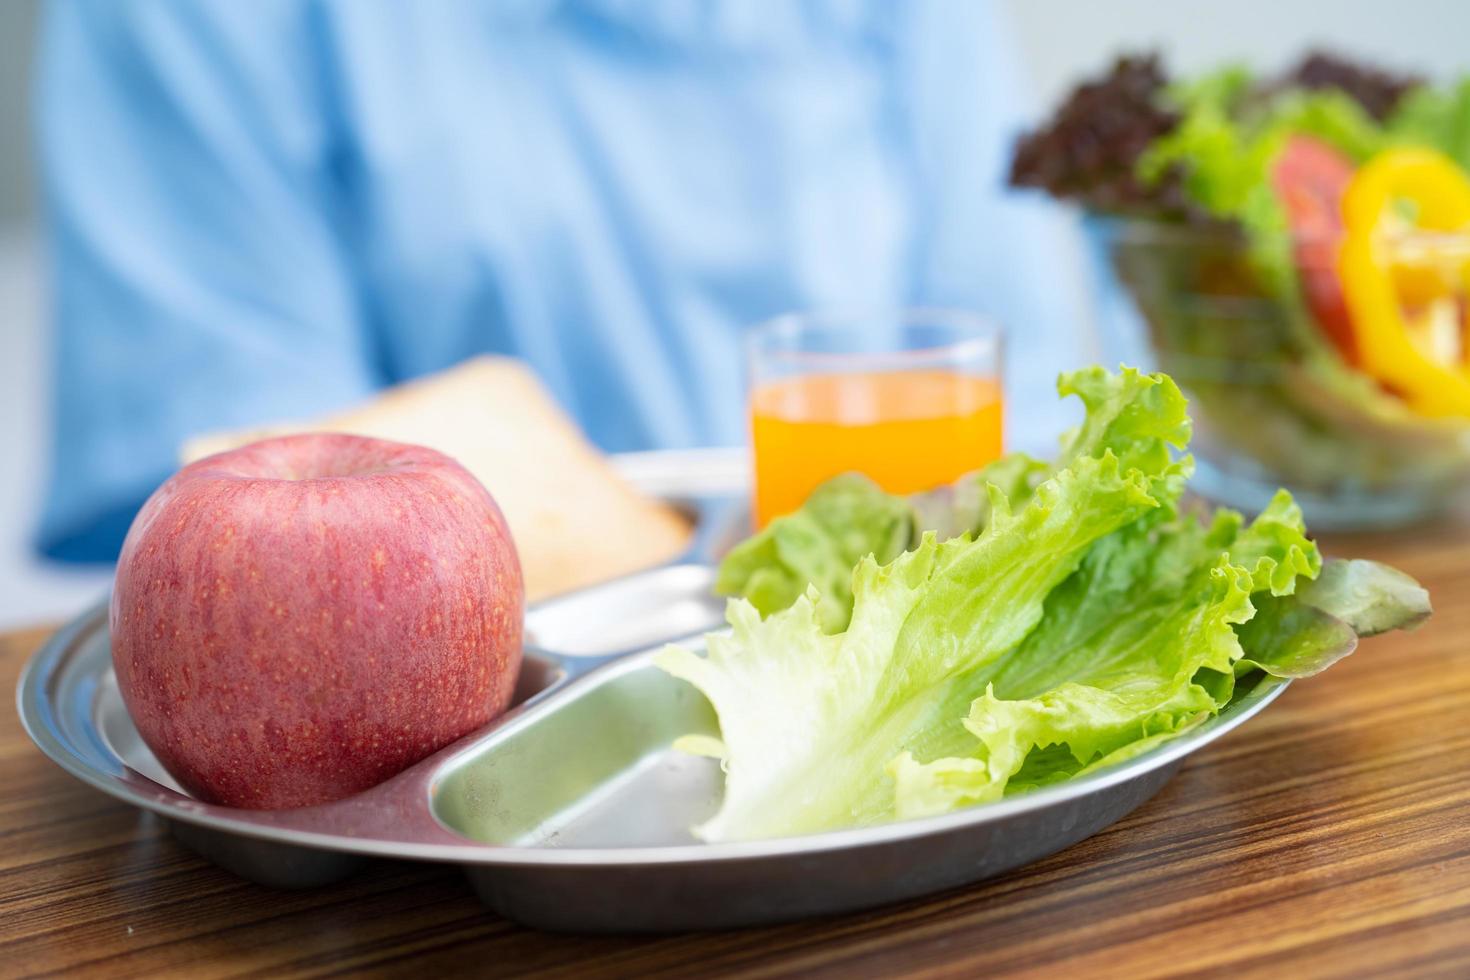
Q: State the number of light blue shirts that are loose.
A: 1